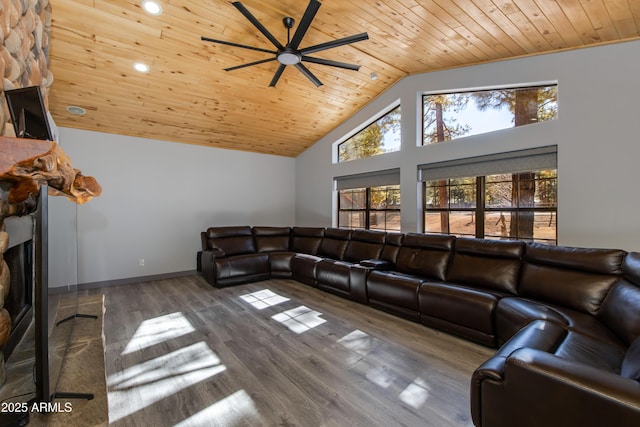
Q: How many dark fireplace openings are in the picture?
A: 1